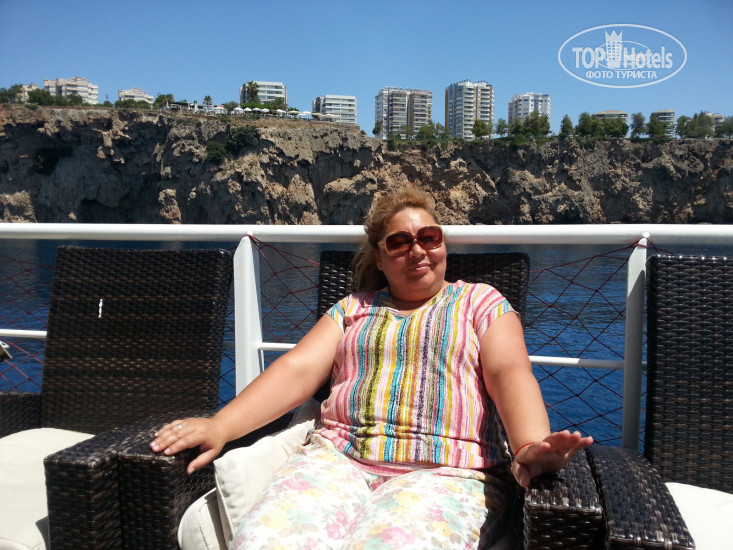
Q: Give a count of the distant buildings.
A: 11